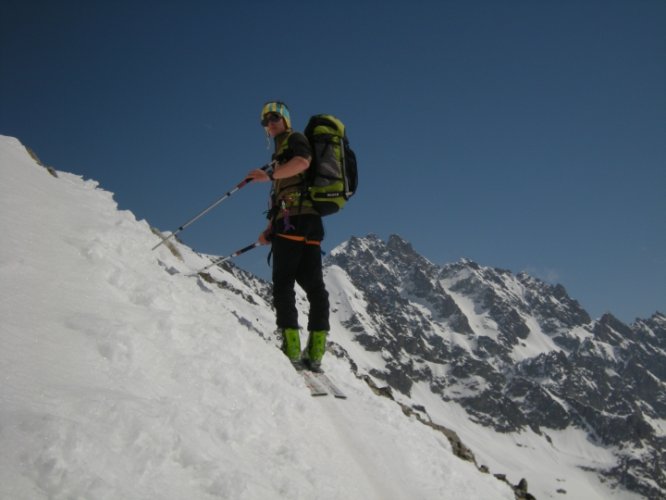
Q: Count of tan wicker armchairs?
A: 0